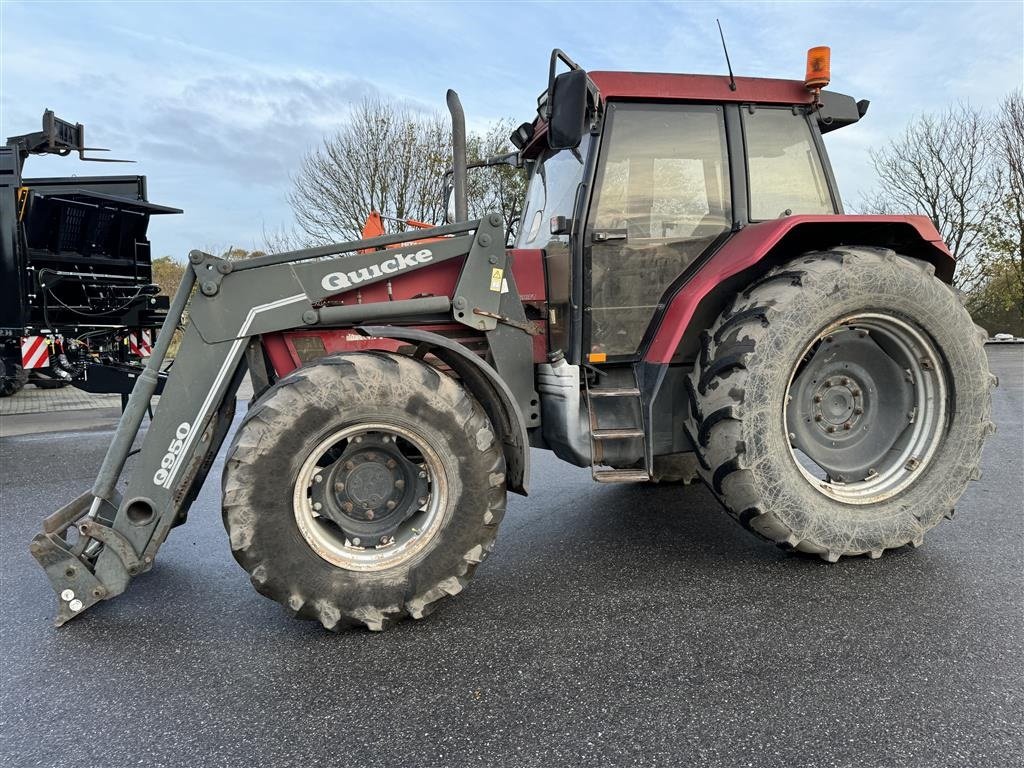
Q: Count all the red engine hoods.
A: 1